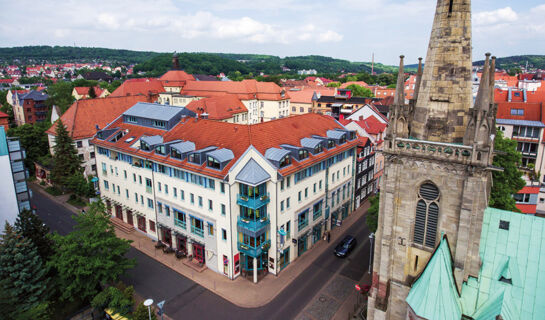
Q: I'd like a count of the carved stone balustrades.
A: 1